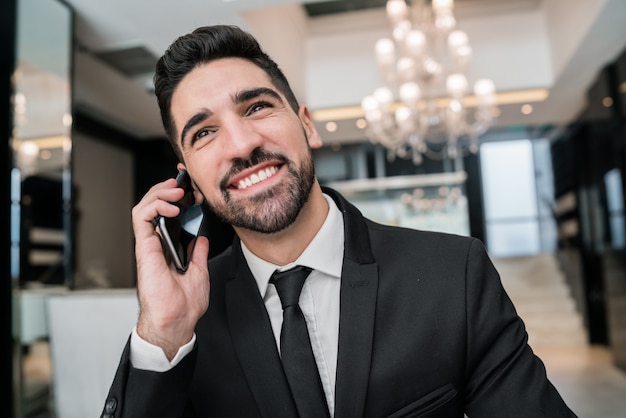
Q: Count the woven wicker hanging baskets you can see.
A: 0